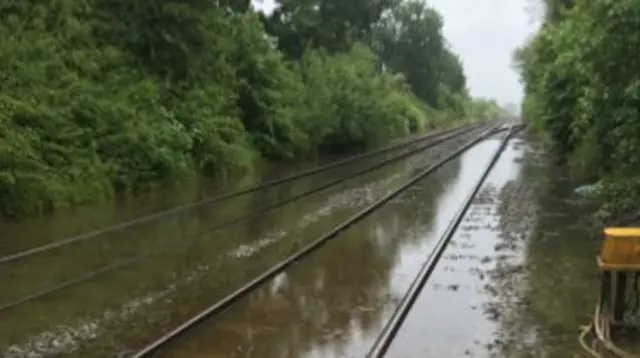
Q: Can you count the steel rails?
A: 4